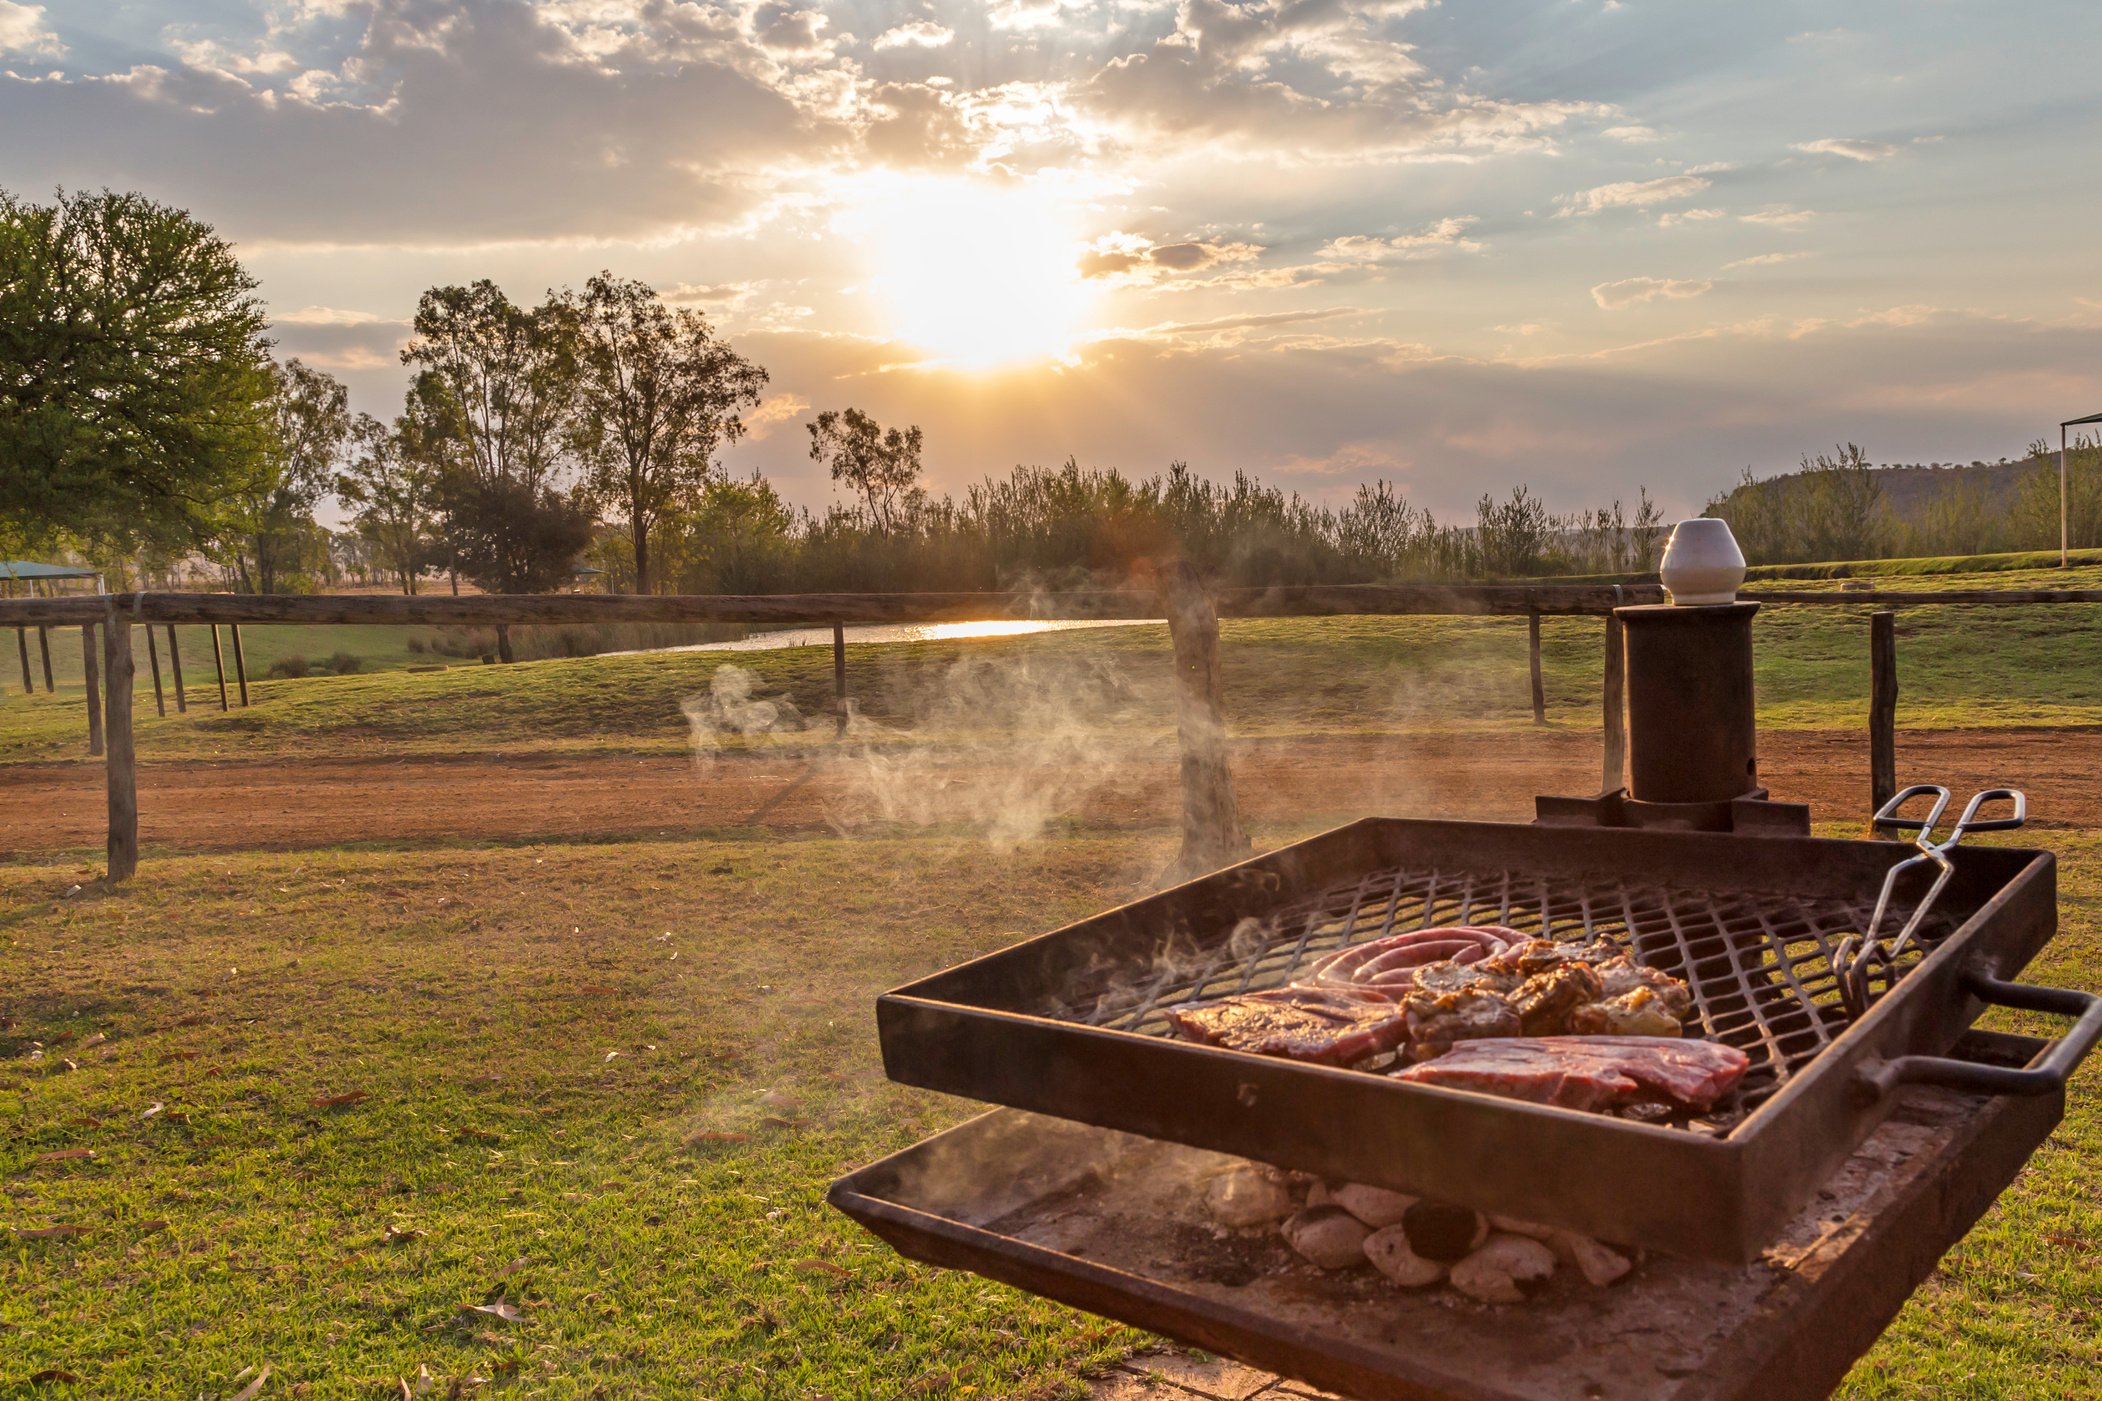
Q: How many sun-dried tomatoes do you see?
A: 0